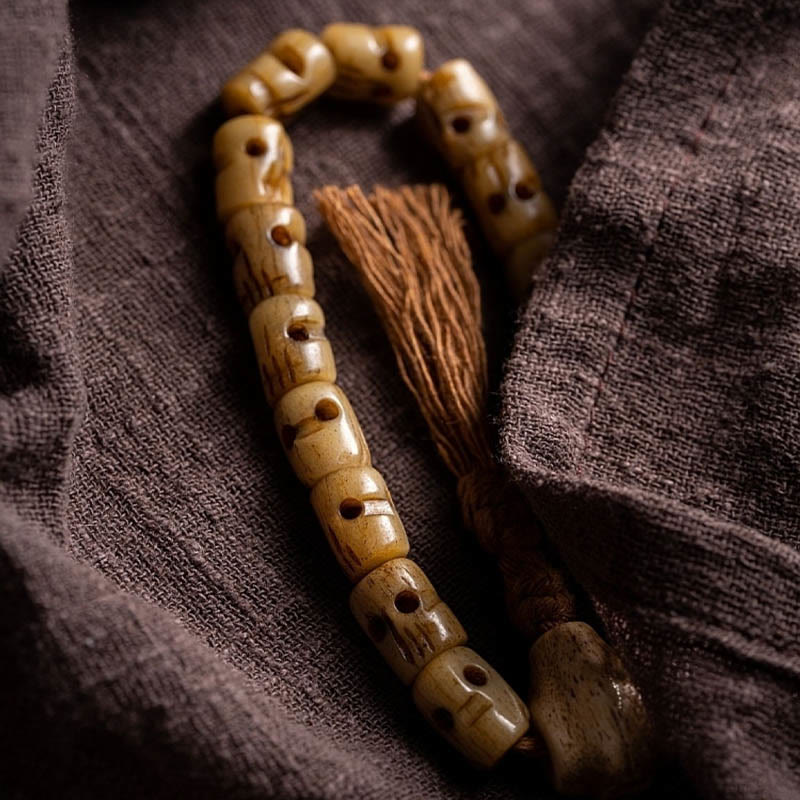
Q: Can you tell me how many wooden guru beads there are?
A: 1